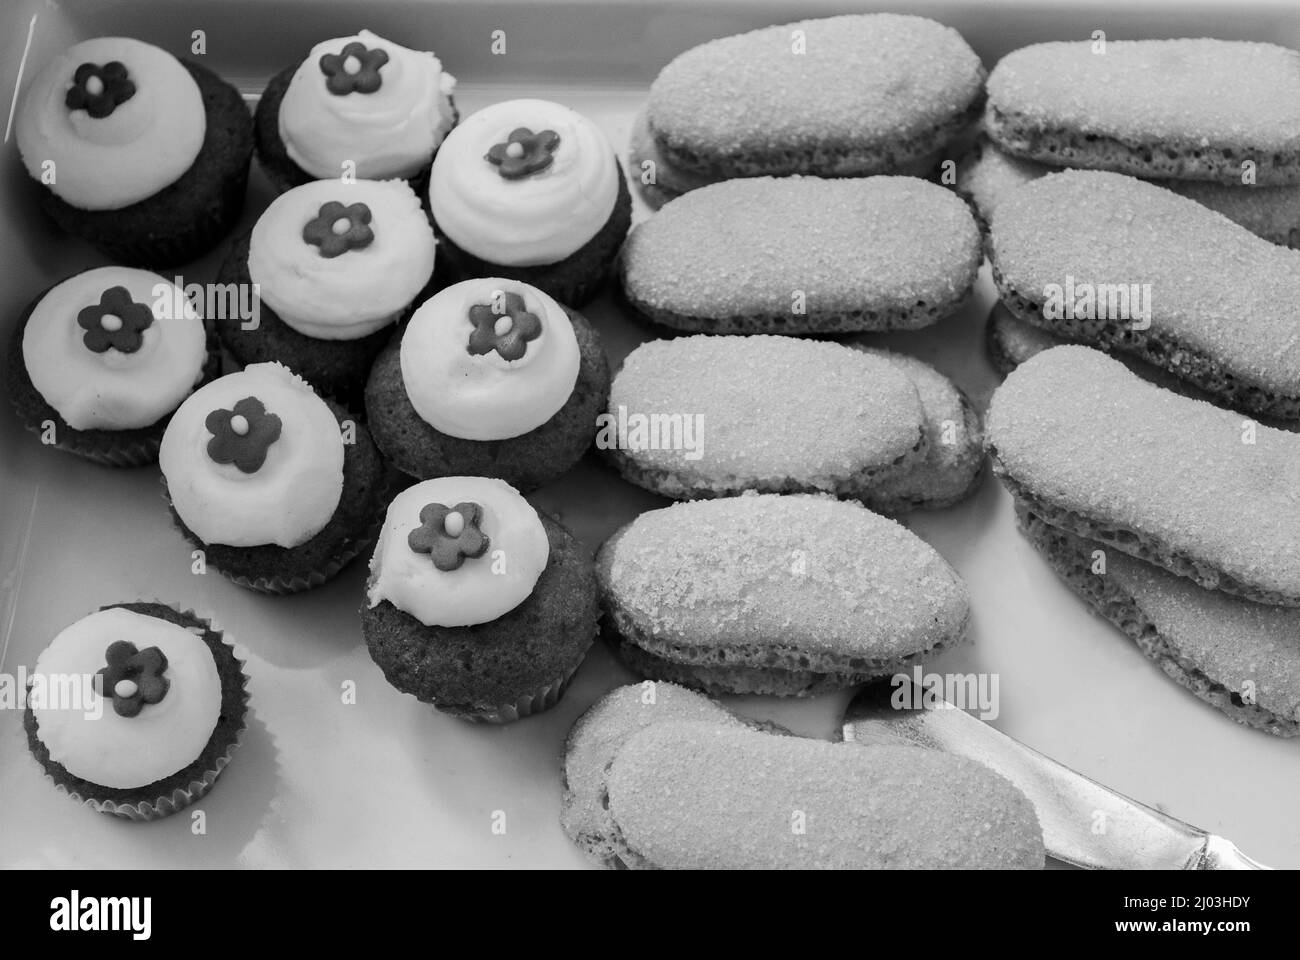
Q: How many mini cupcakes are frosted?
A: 9